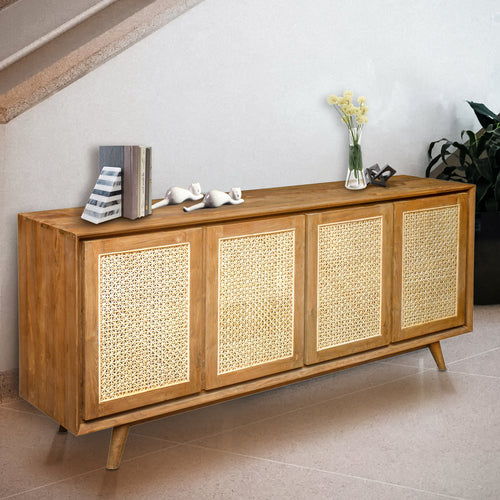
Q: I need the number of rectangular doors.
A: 4